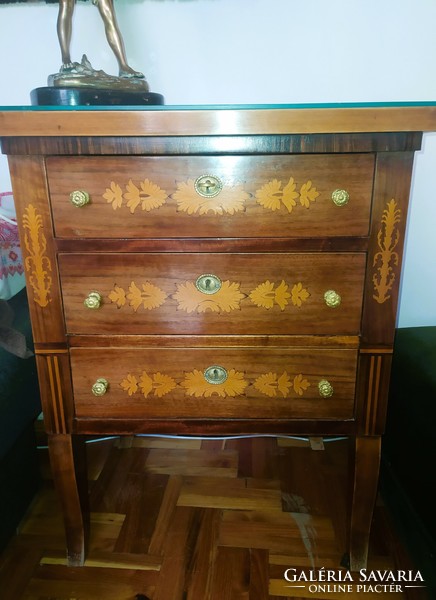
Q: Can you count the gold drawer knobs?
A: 6